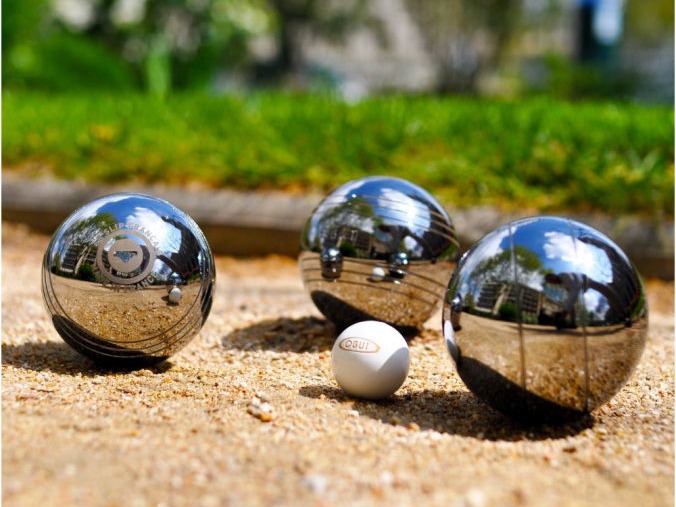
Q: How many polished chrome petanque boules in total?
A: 3